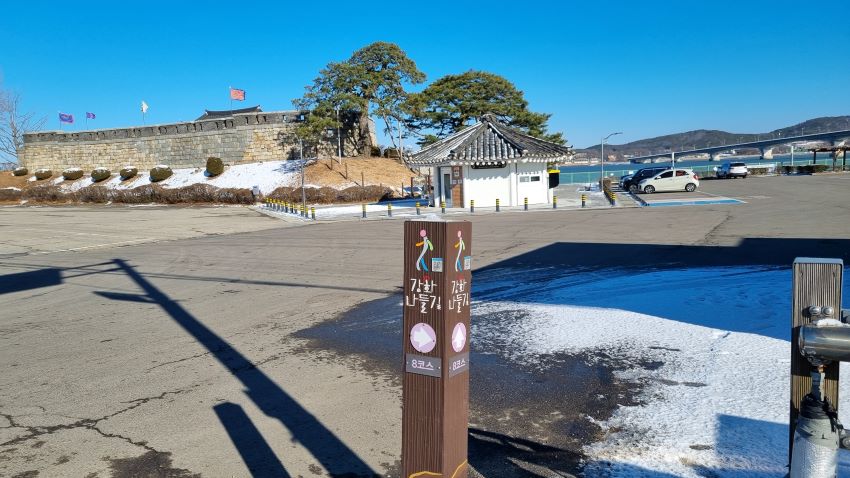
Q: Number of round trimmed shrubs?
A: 7